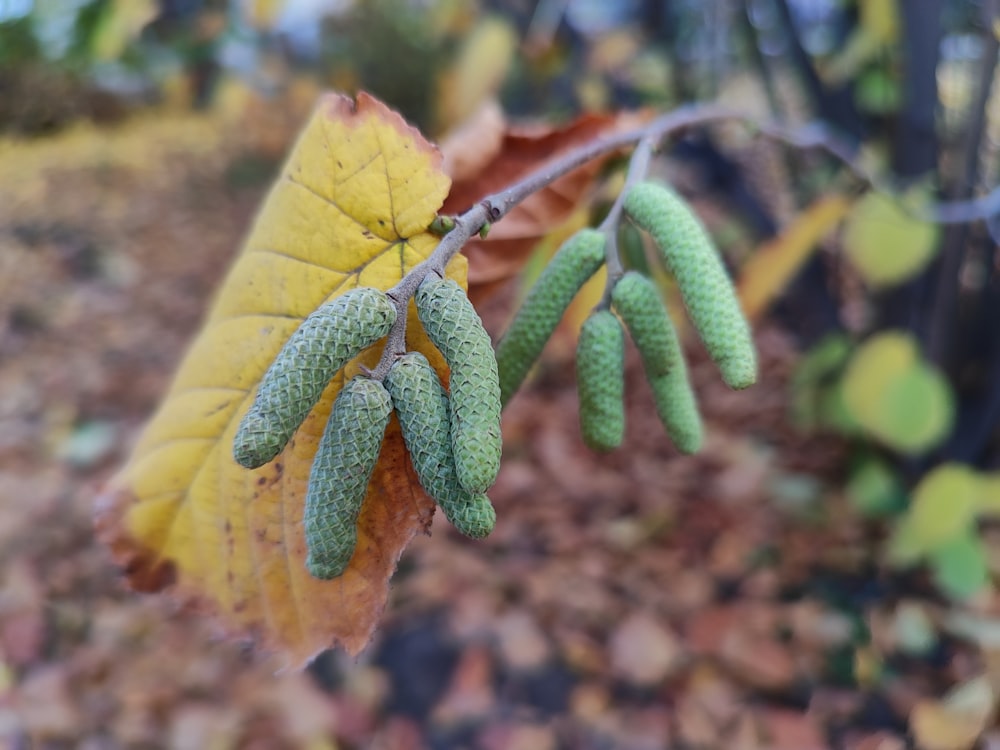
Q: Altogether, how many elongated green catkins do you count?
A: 8